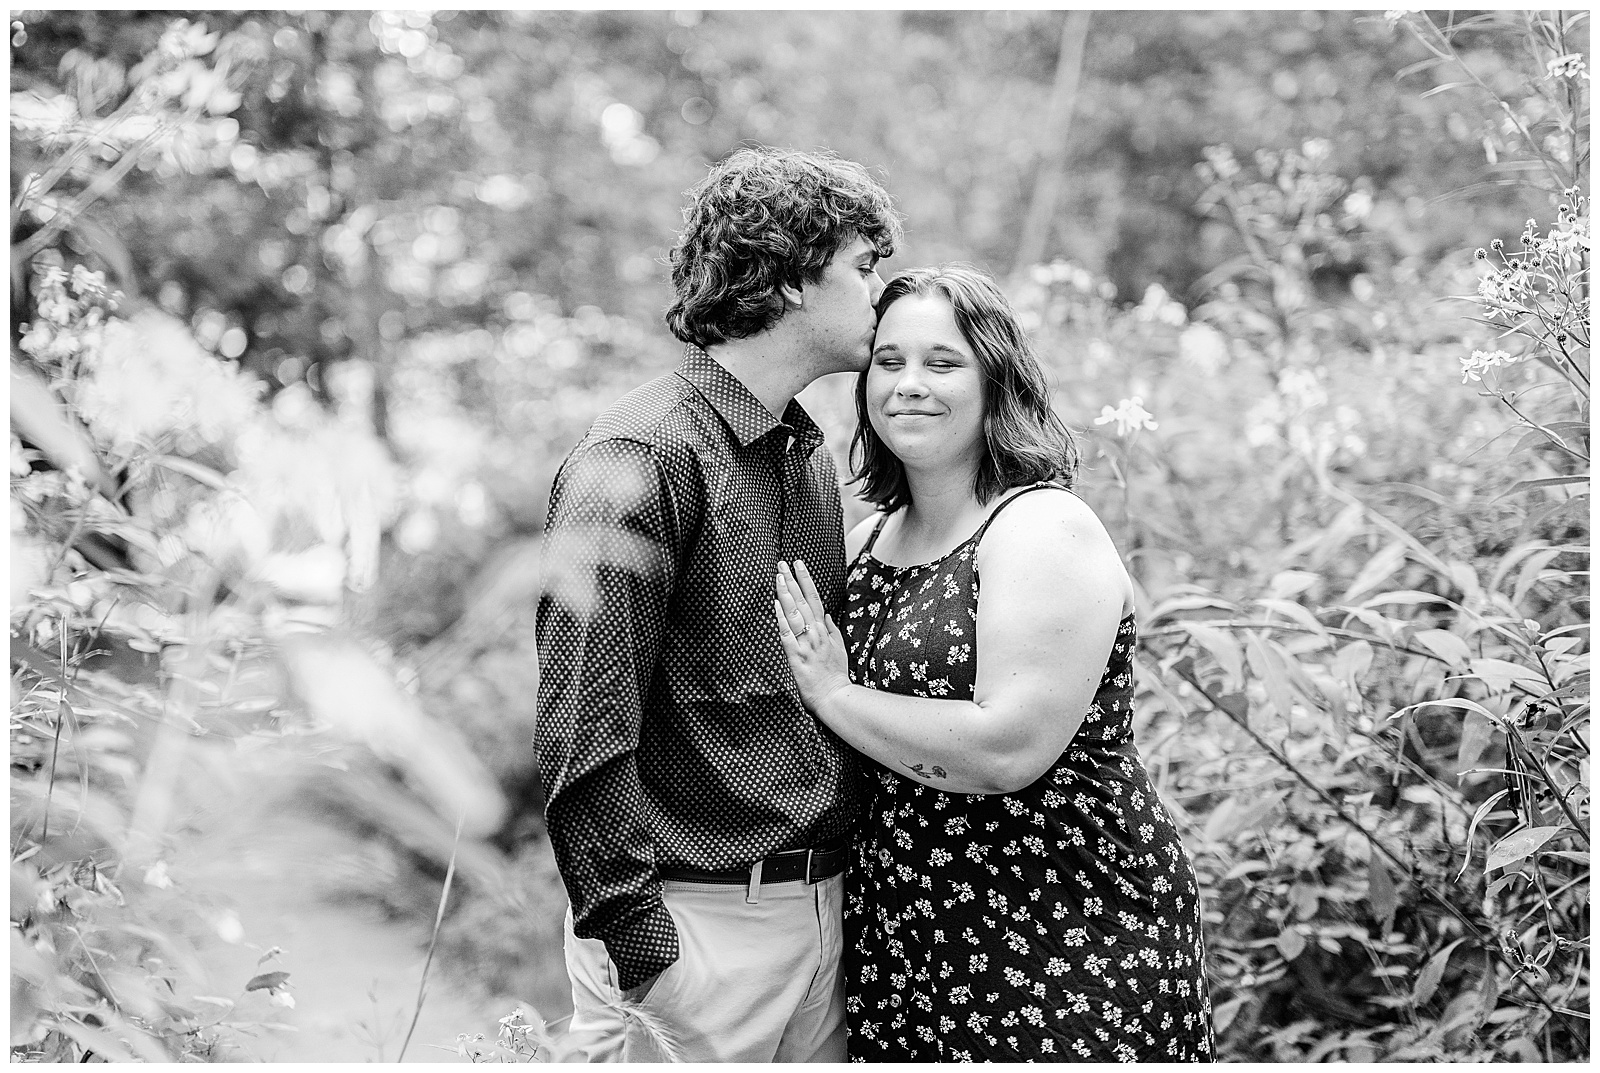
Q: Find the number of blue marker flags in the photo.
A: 0